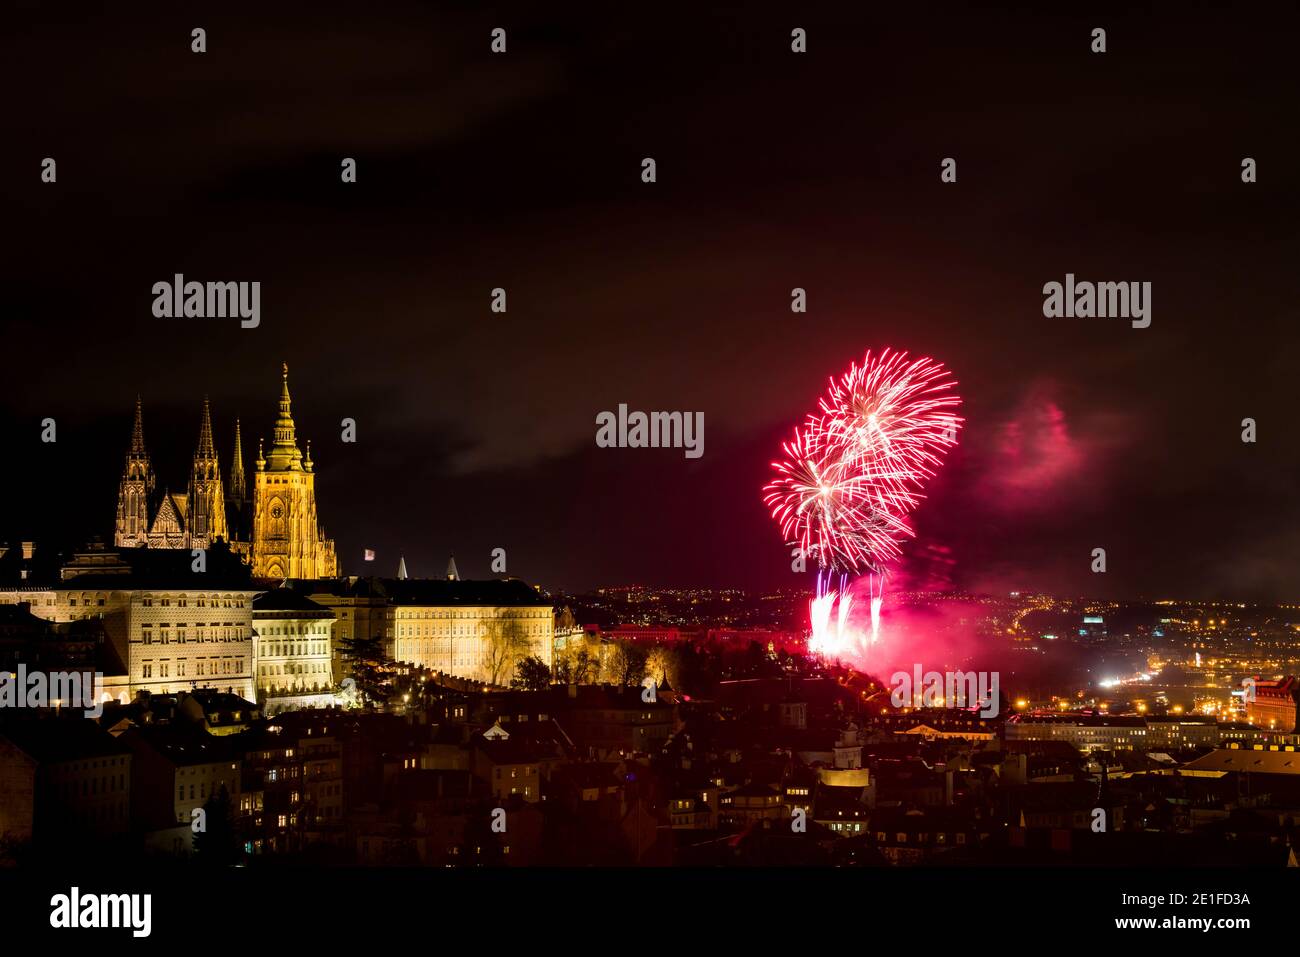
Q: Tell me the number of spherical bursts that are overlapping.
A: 2